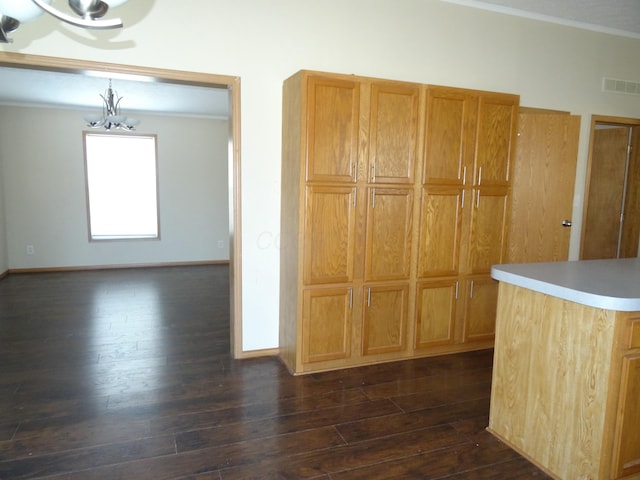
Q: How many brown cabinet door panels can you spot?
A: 12